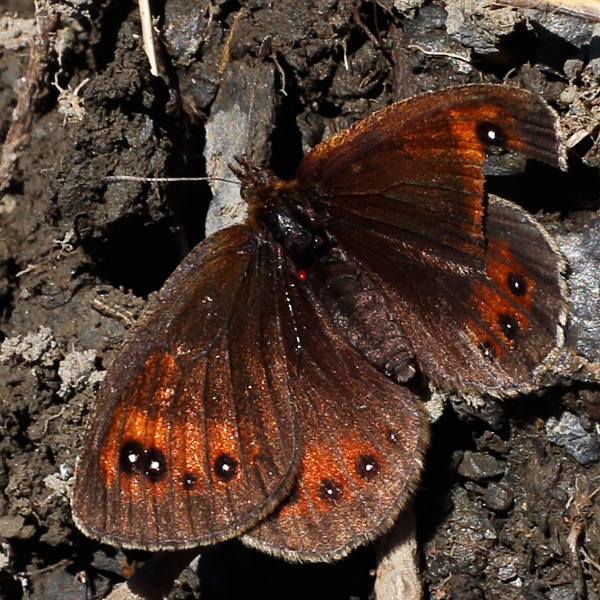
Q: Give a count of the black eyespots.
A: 11